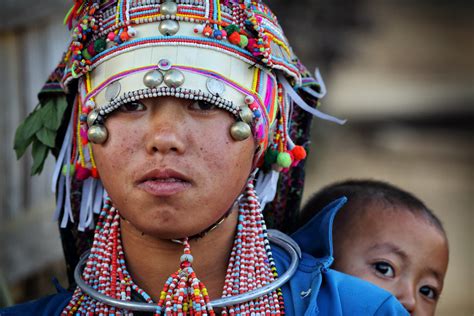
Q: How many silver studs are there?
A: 8